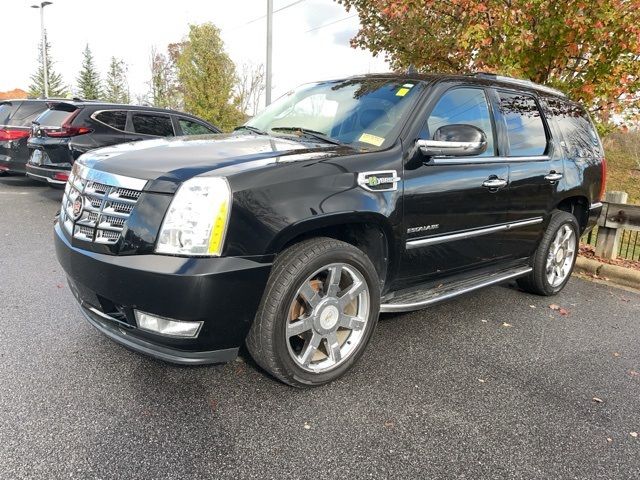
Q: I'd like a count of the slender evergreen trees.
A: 3